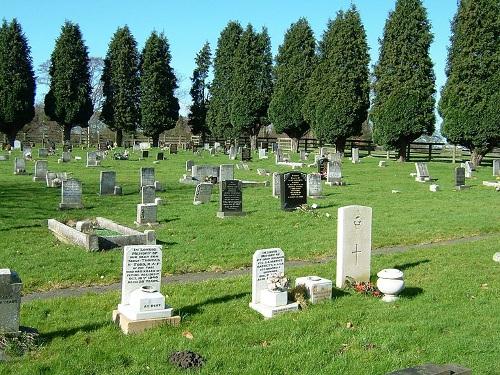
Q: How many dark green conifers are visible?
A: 11